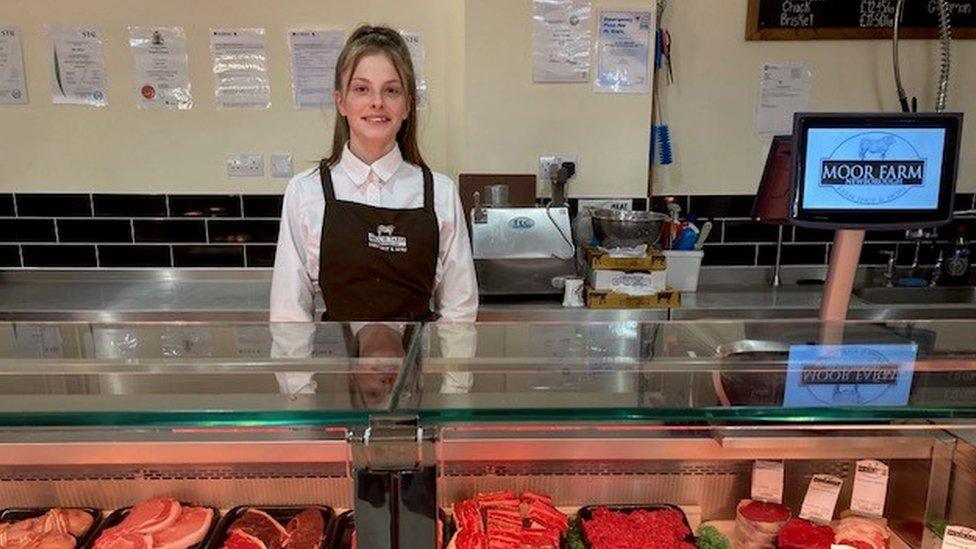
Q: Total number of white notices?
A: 9